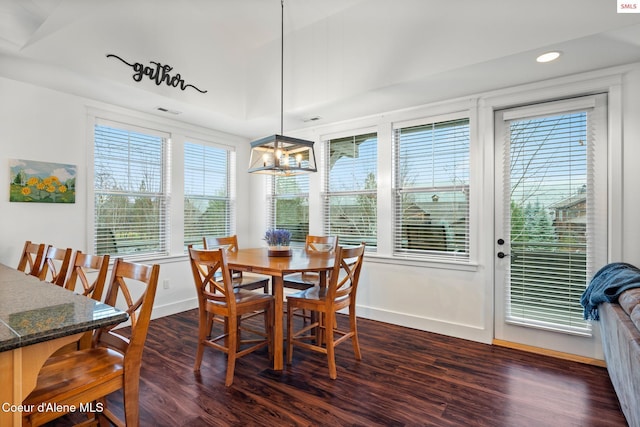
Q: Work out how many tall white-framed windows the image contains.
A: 5